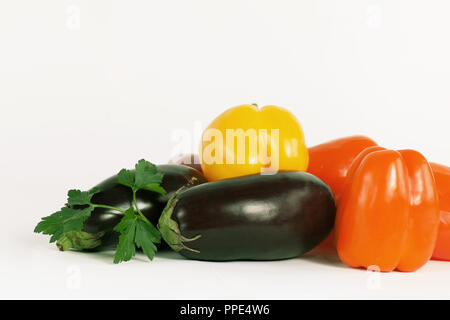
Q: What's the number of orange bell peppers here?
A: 3